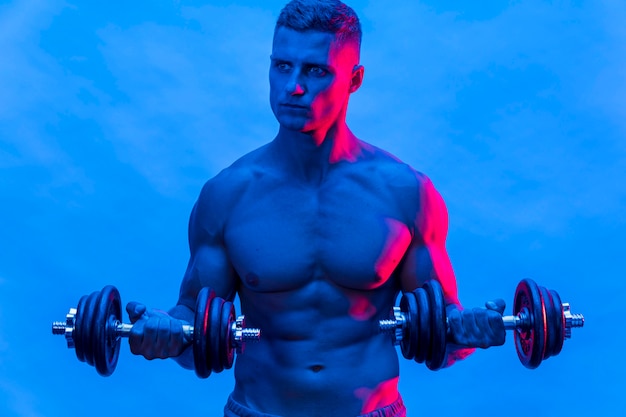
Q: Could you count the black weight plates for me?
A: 12